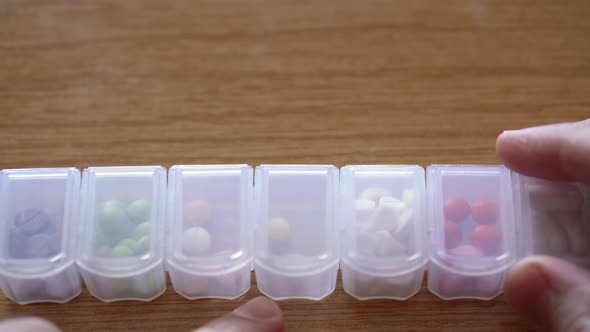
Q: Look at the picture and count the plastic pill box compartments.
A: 7